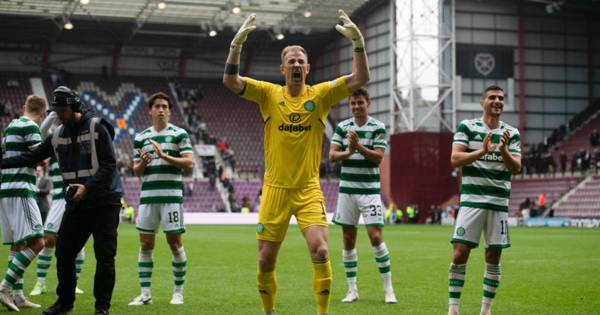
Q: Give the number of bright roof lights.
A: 7